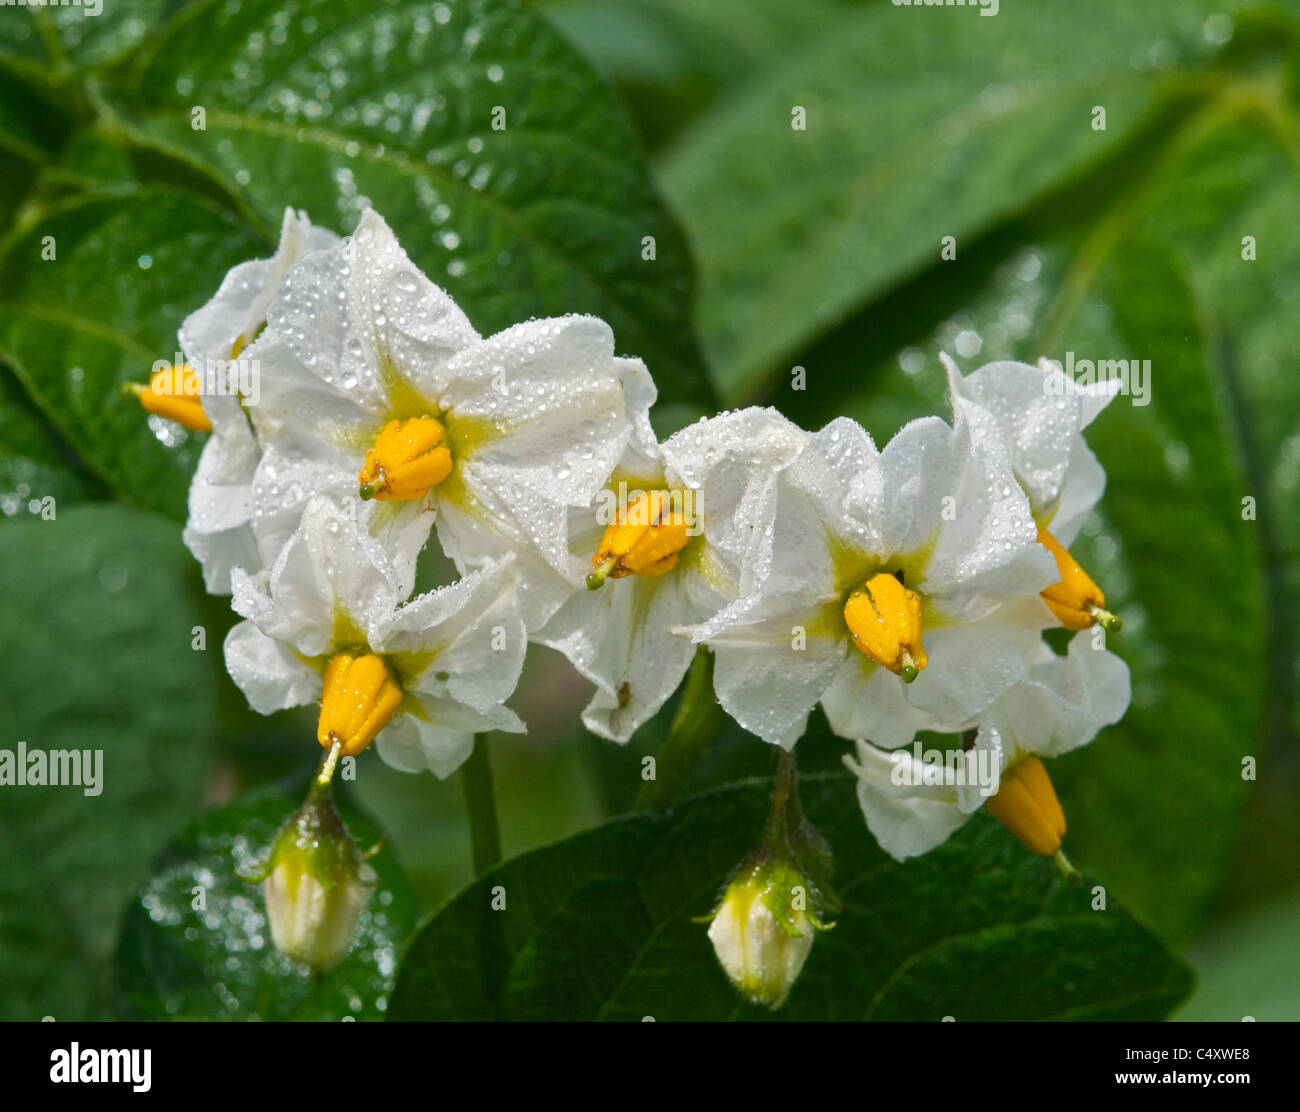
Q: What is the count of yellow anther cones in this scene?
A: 7